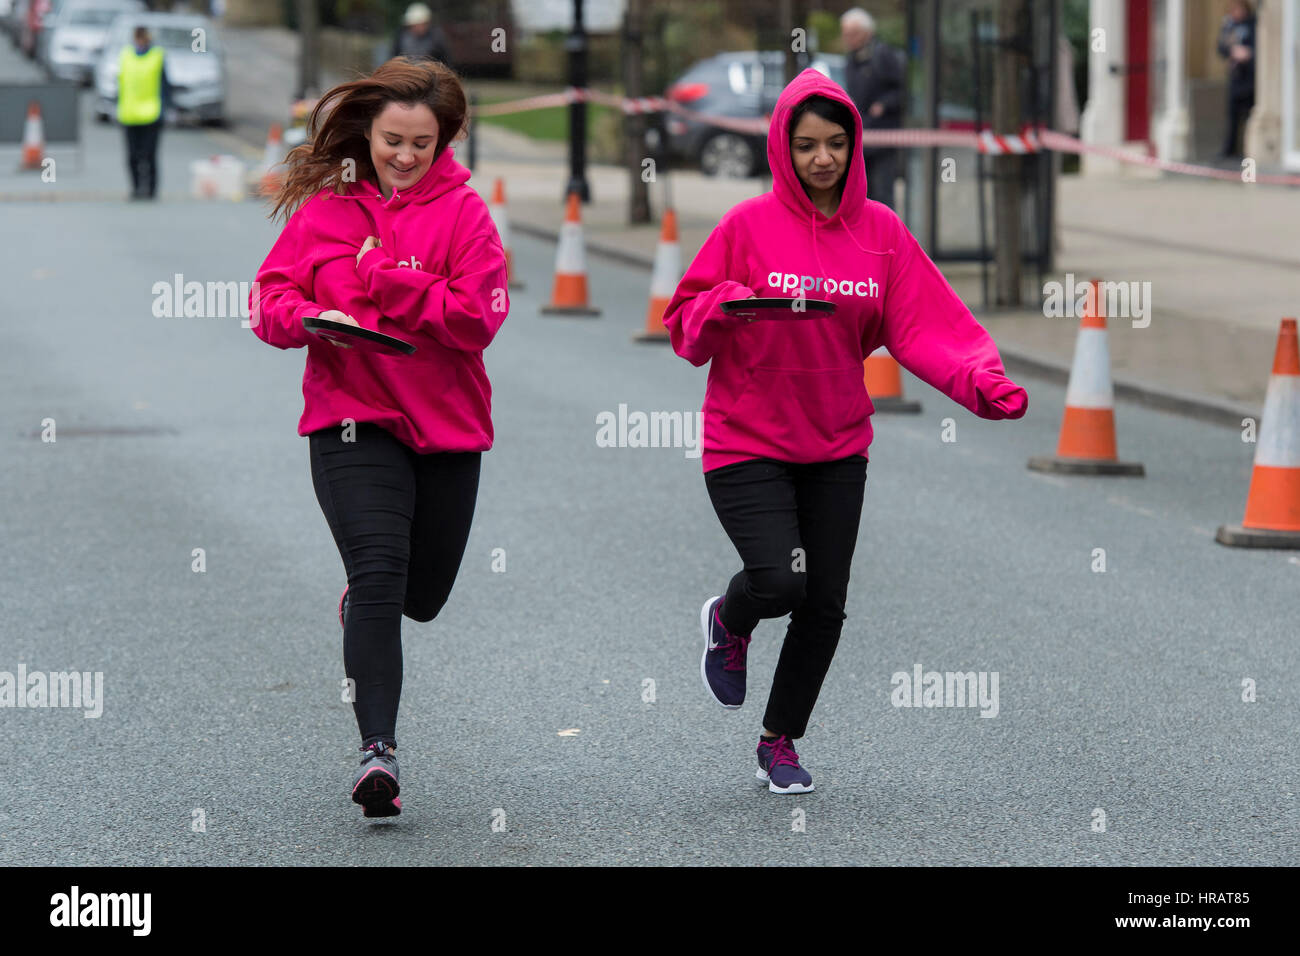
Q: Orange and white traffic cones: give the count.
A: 8